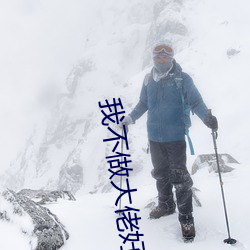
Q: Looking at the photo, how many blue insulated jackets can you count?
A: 1